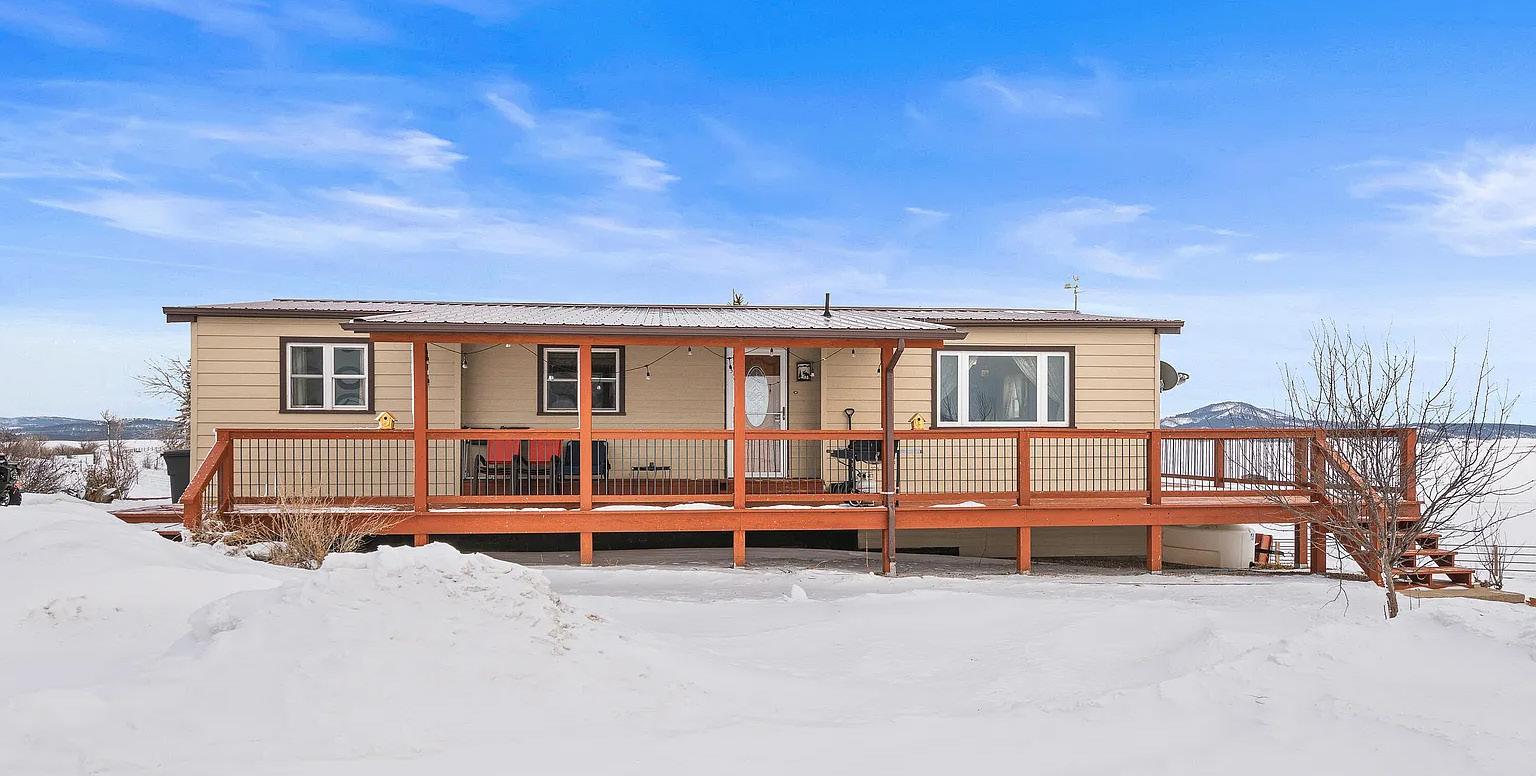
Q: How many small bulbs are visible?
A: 11